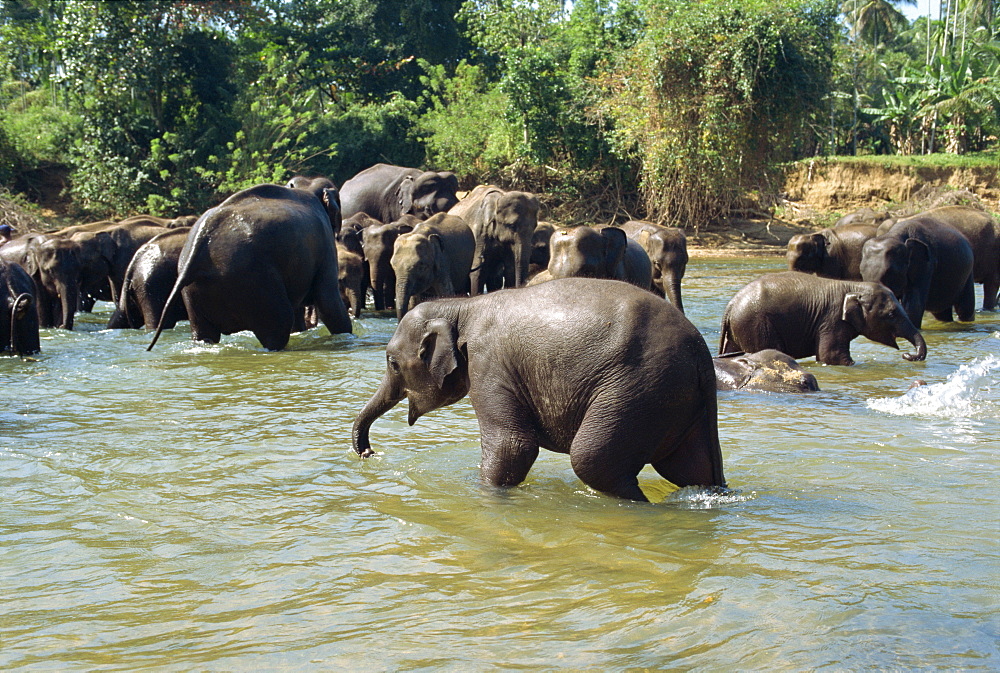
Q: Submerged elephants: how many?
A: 1